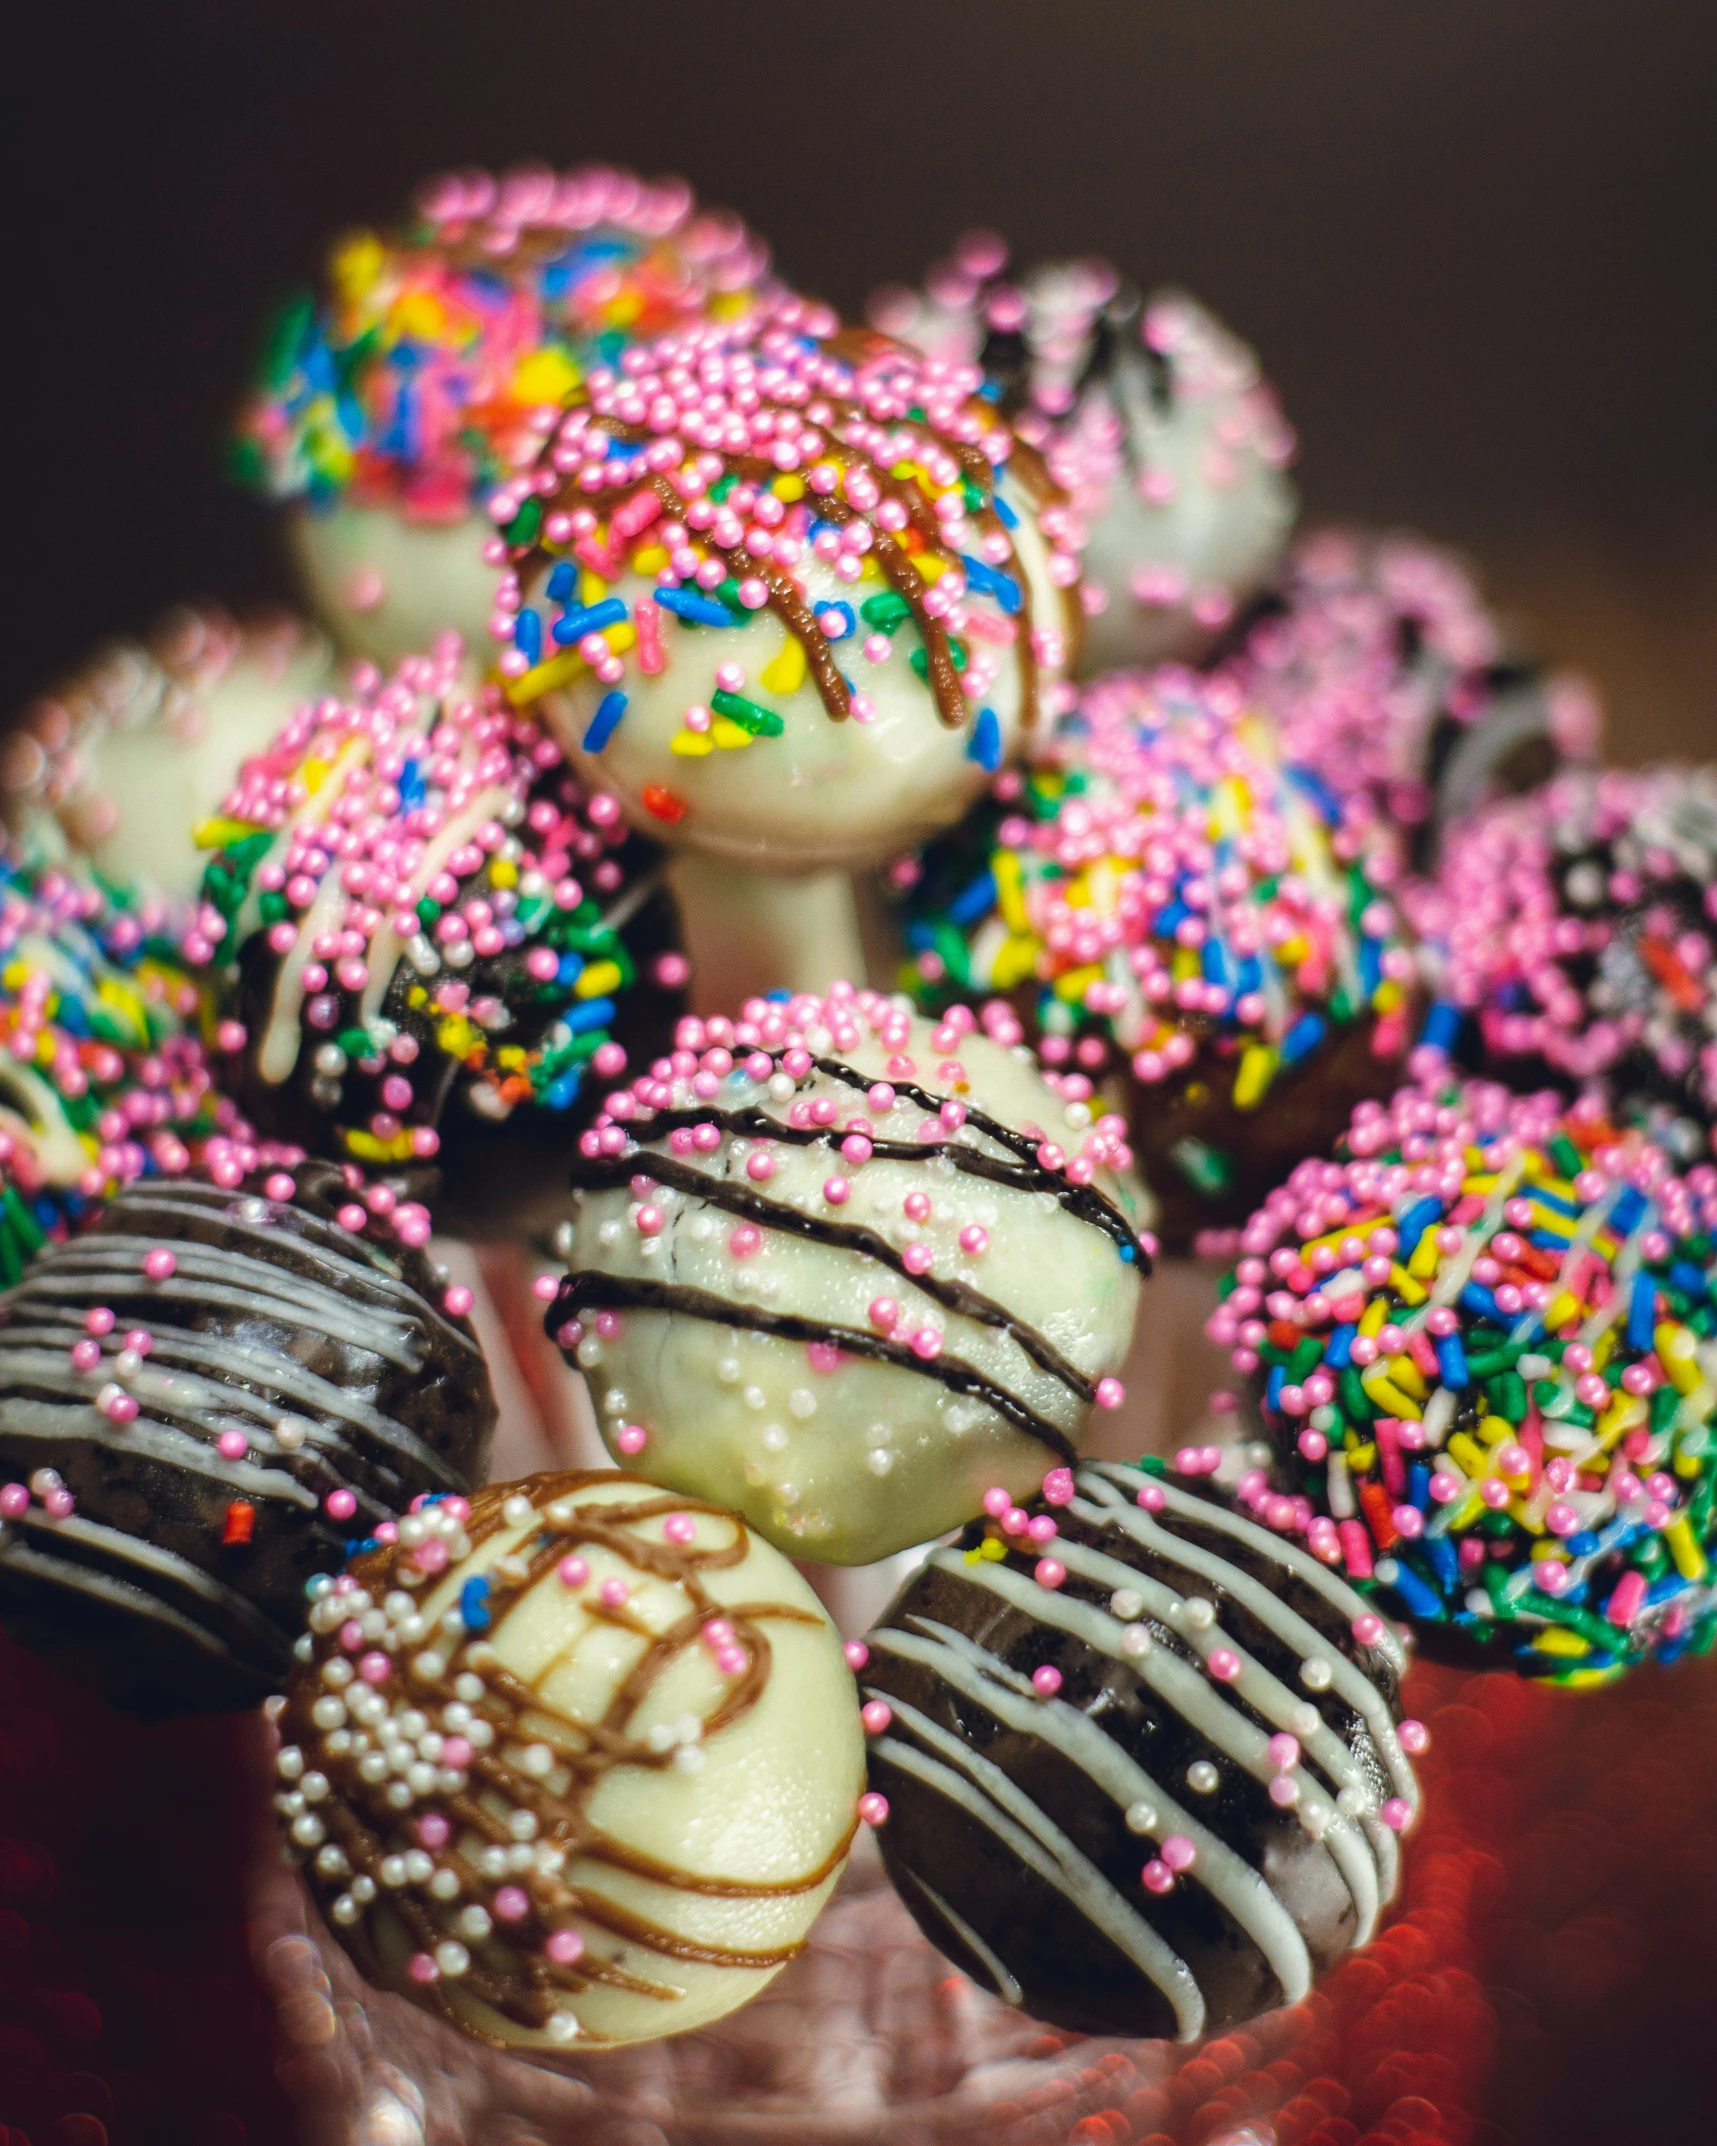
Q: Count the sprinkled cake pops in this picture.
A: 14